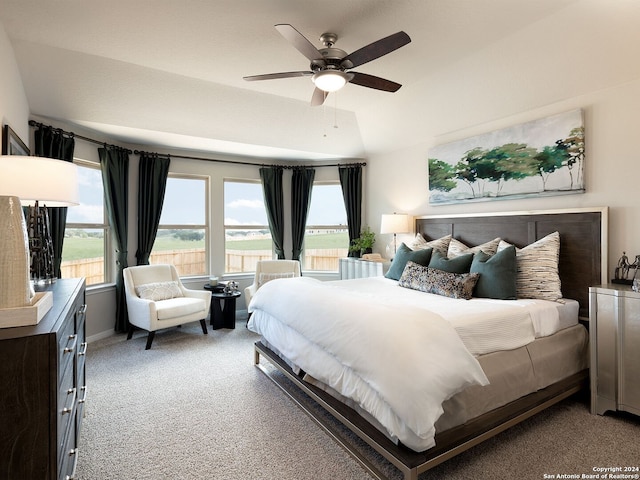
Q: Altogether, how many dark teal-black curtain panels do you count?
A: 6